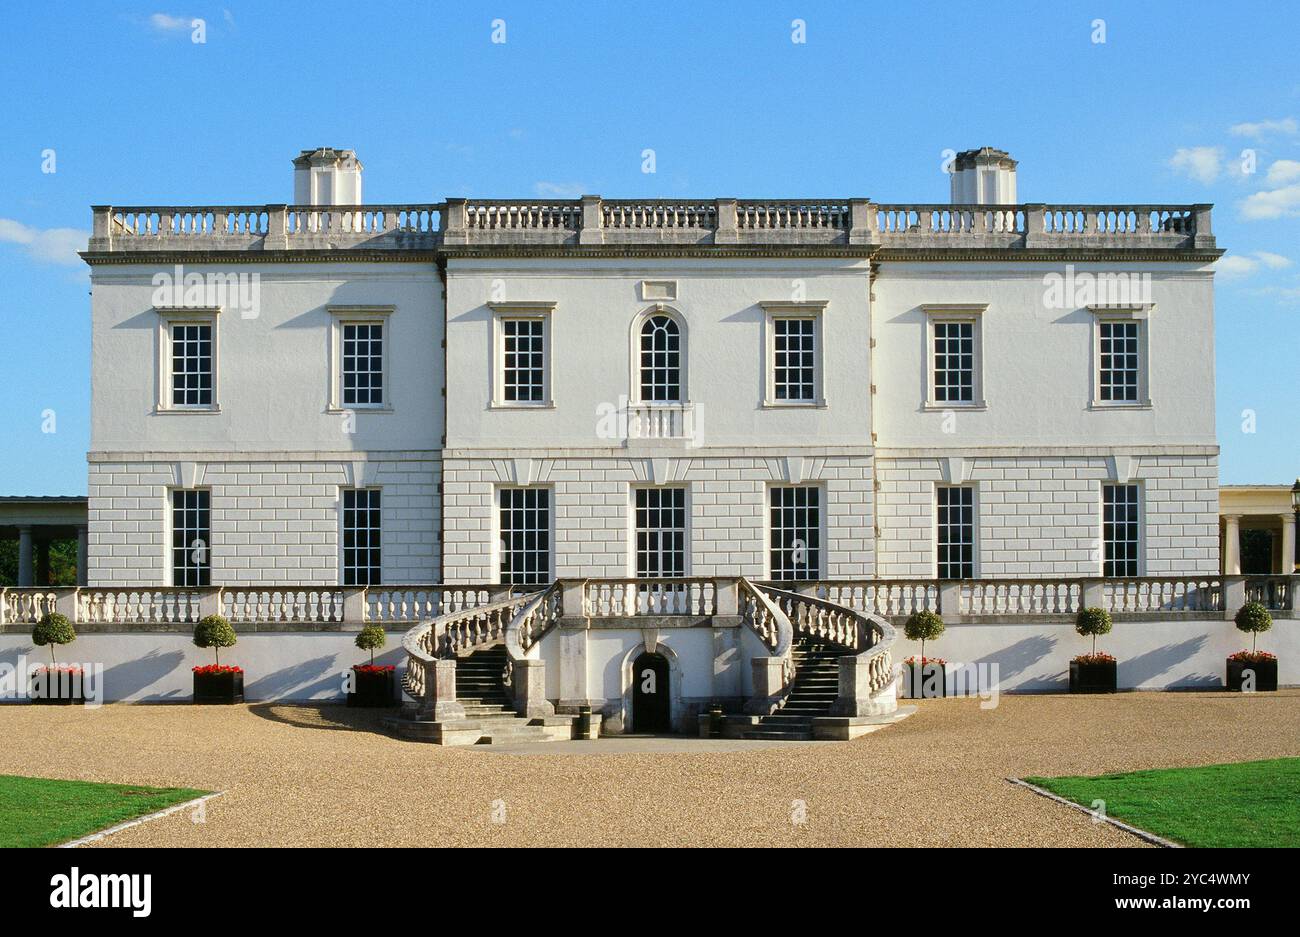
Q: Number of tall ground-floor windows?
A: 7